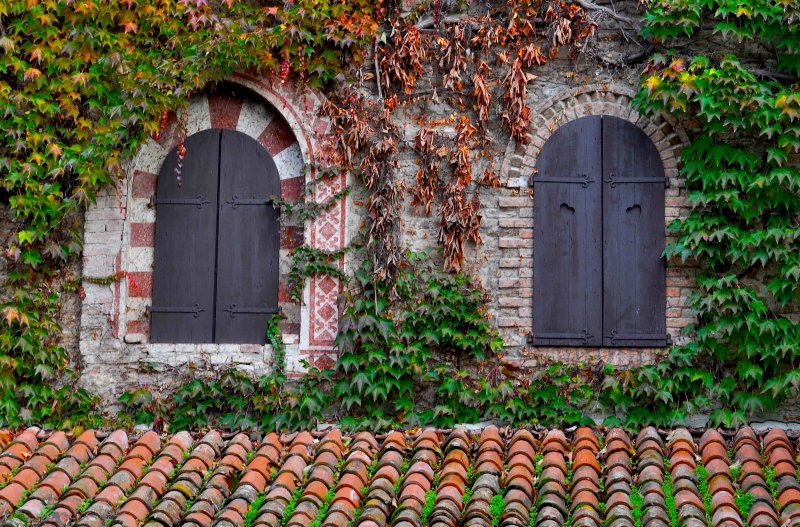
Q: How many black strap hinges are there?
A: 8